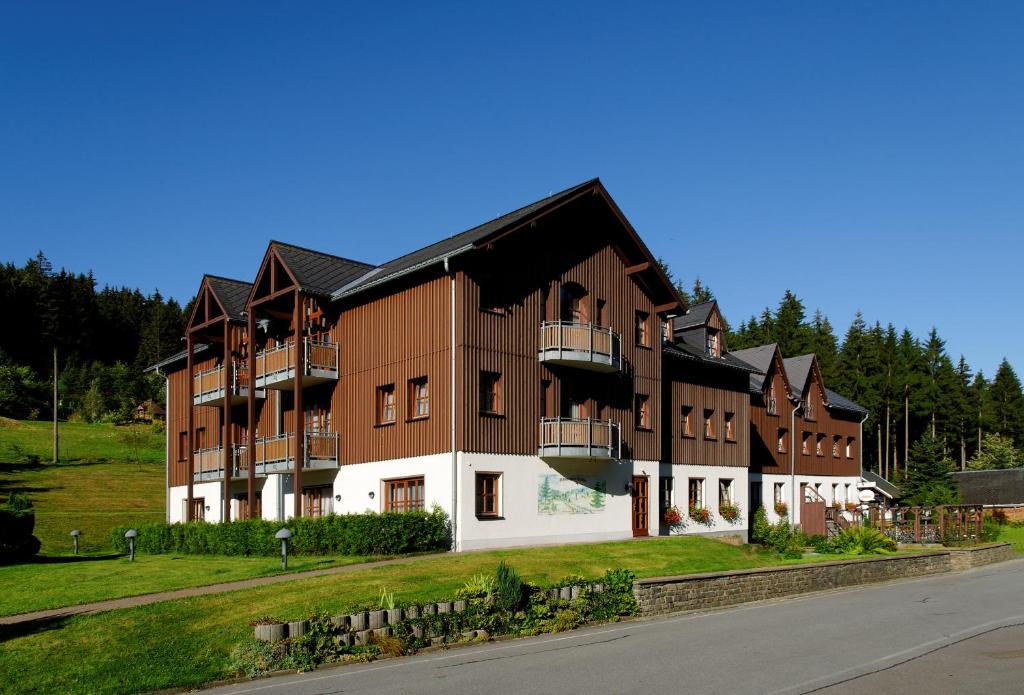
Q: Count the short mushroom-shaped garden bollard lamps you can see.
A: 3